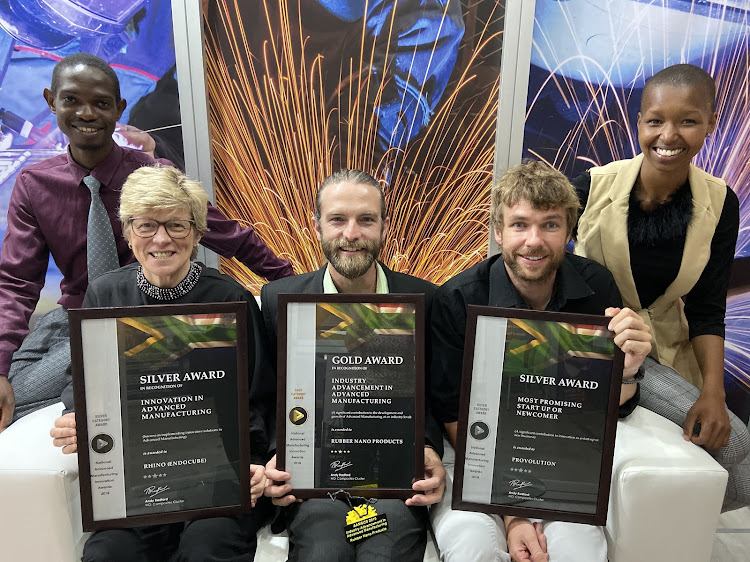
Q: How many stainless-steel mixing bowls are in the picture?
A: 0